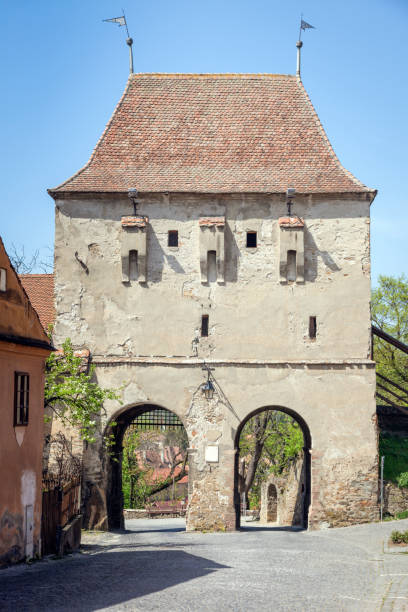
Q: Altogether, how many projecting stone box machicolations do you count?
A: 3